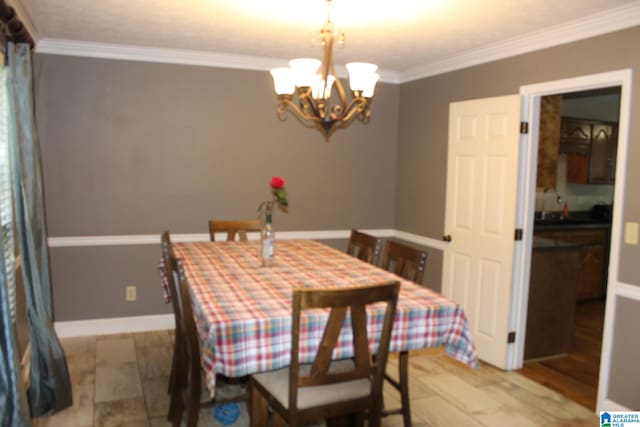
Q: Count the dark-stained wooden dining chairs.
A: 6